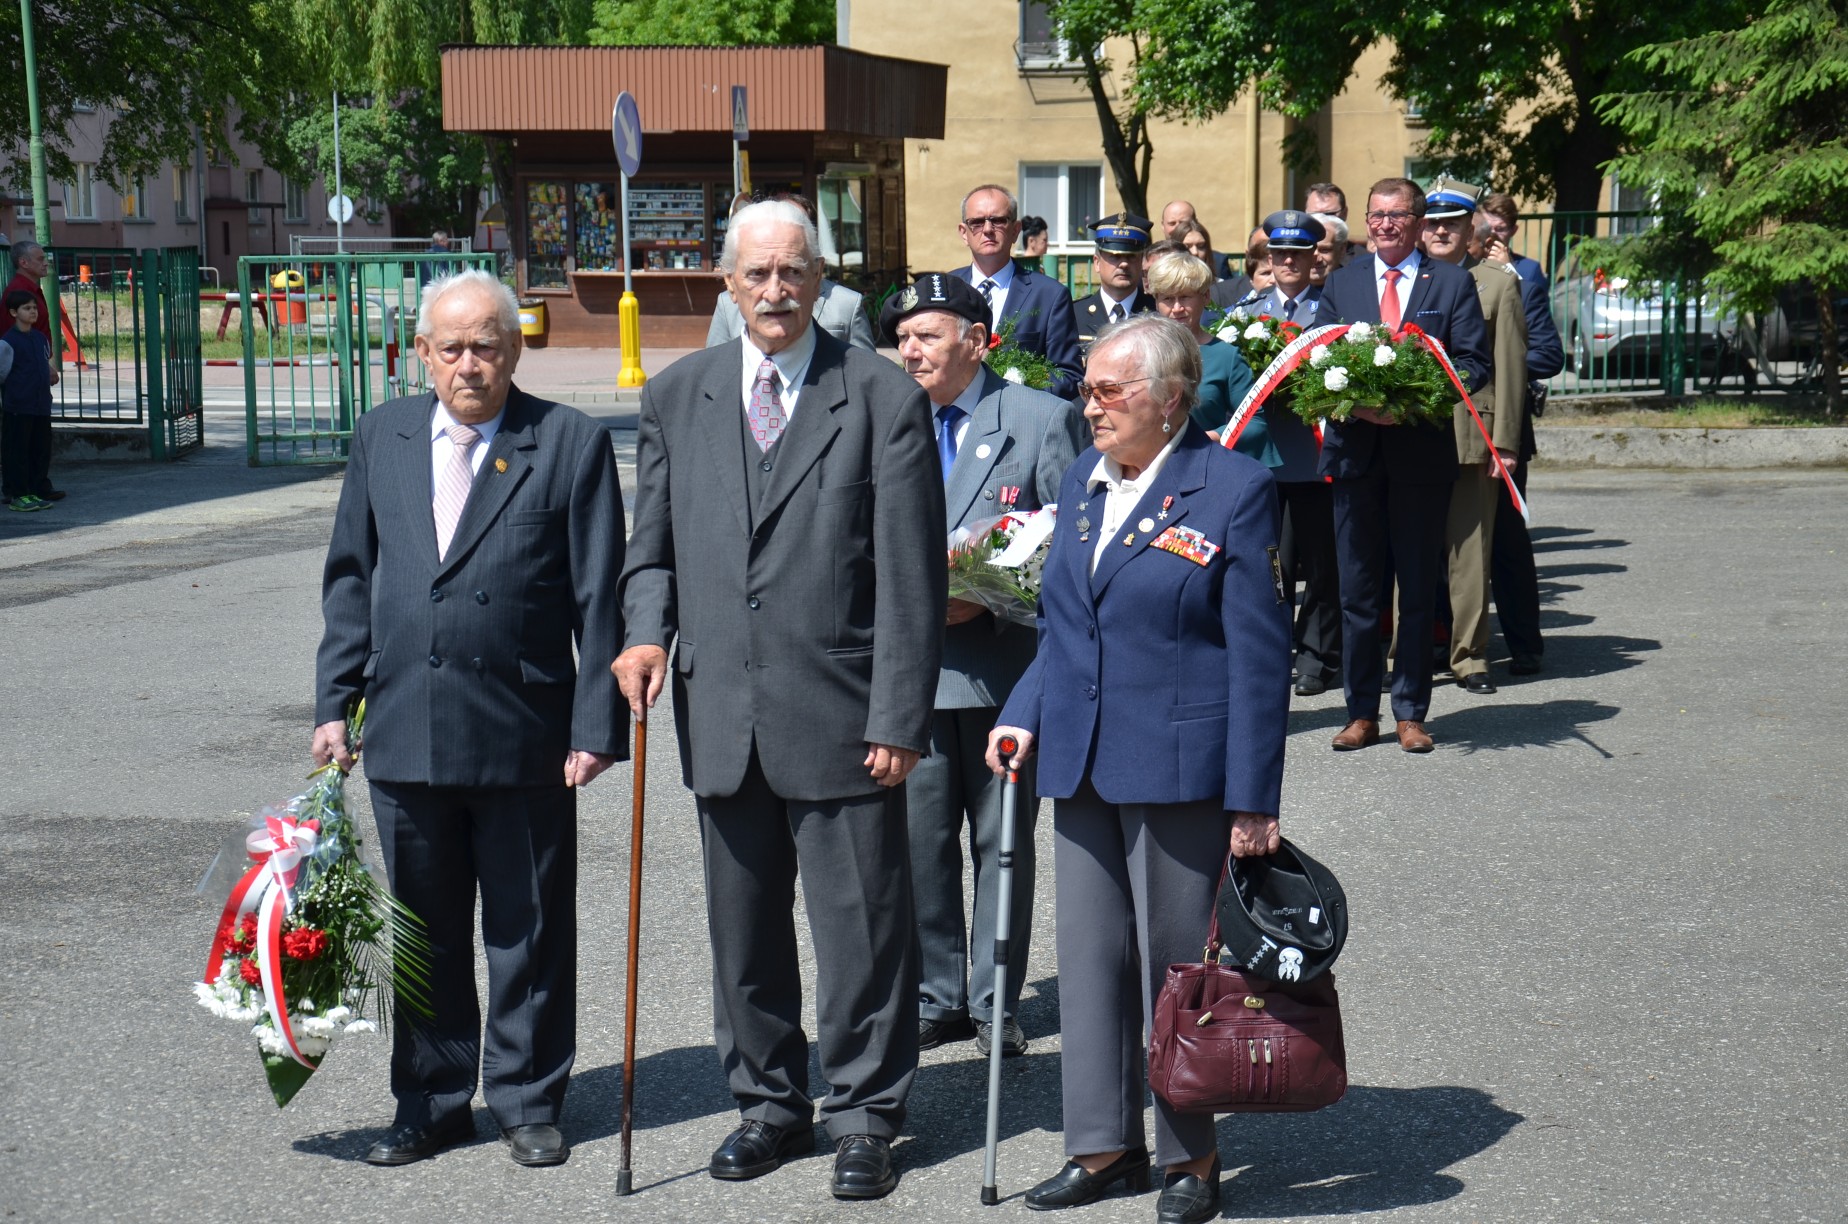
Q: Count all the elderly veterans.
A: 4